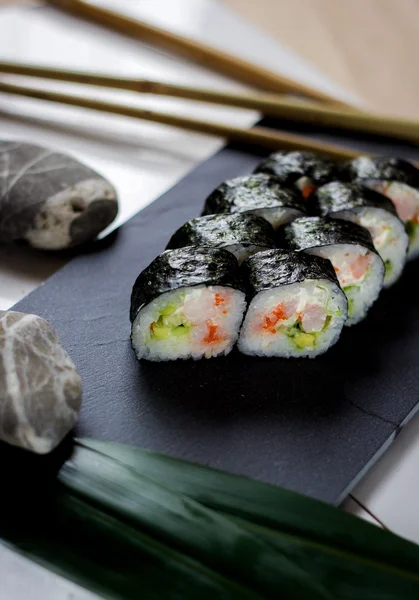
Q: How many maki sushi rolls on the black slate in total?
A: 8